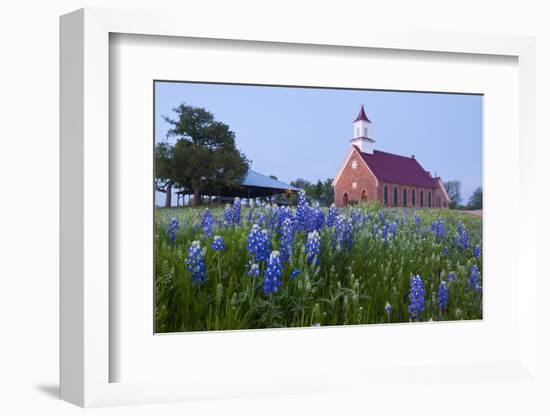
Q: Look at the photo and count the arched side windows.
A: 6